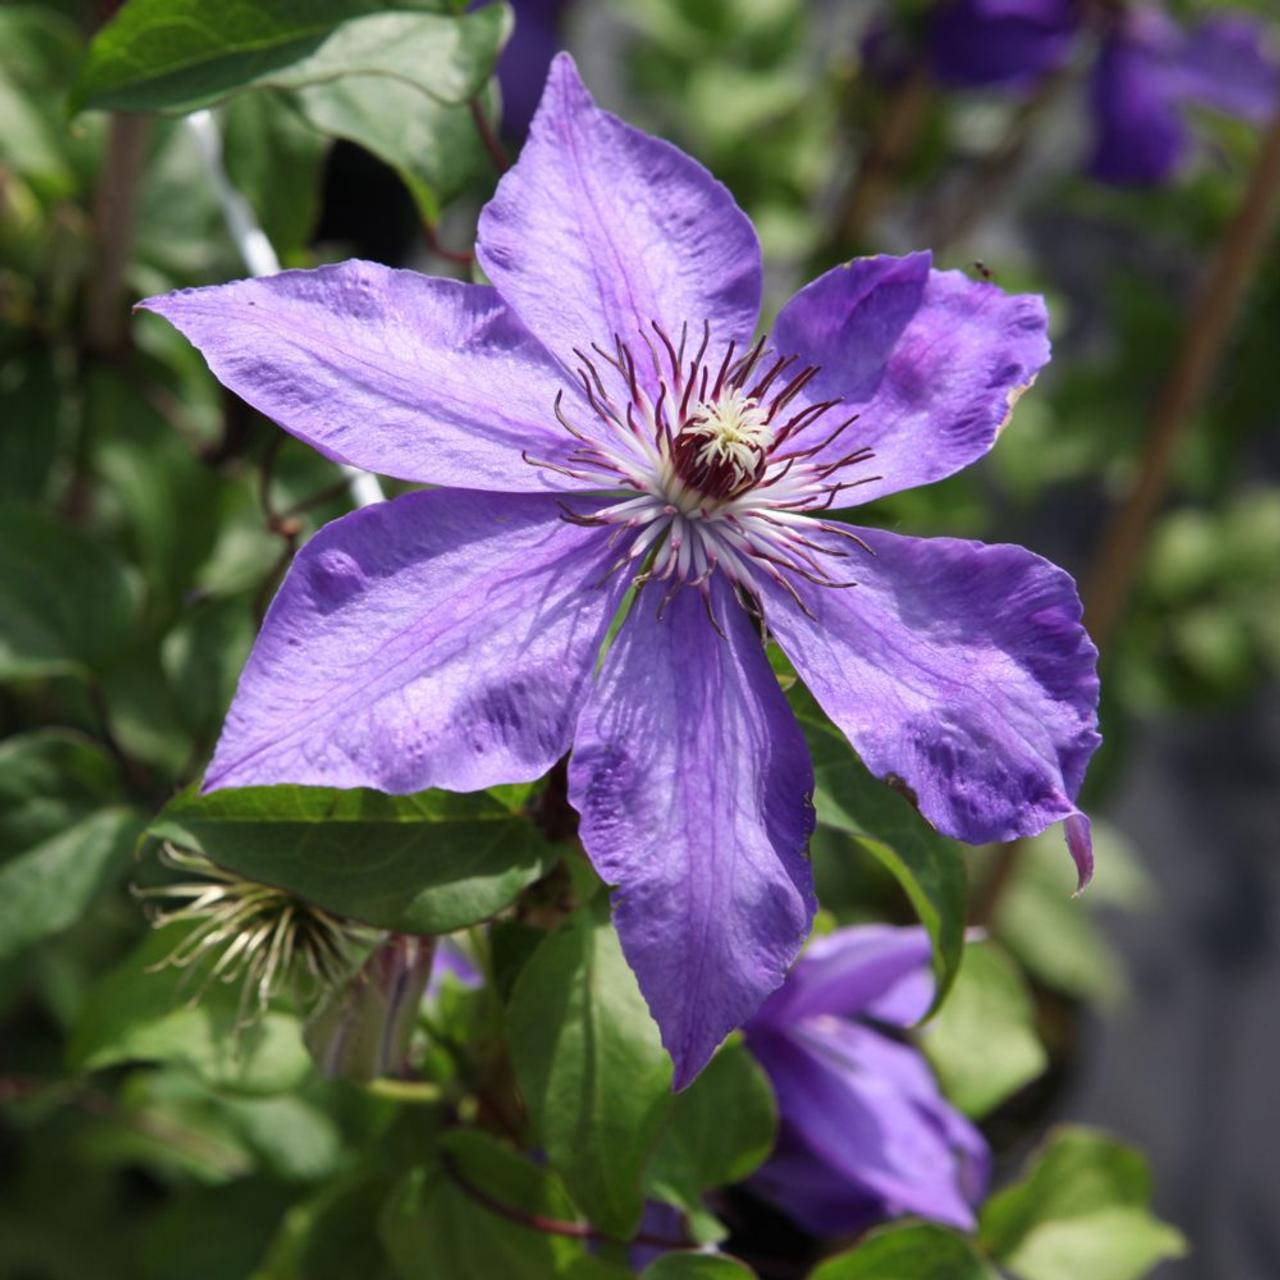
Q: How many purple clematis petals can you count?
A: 6